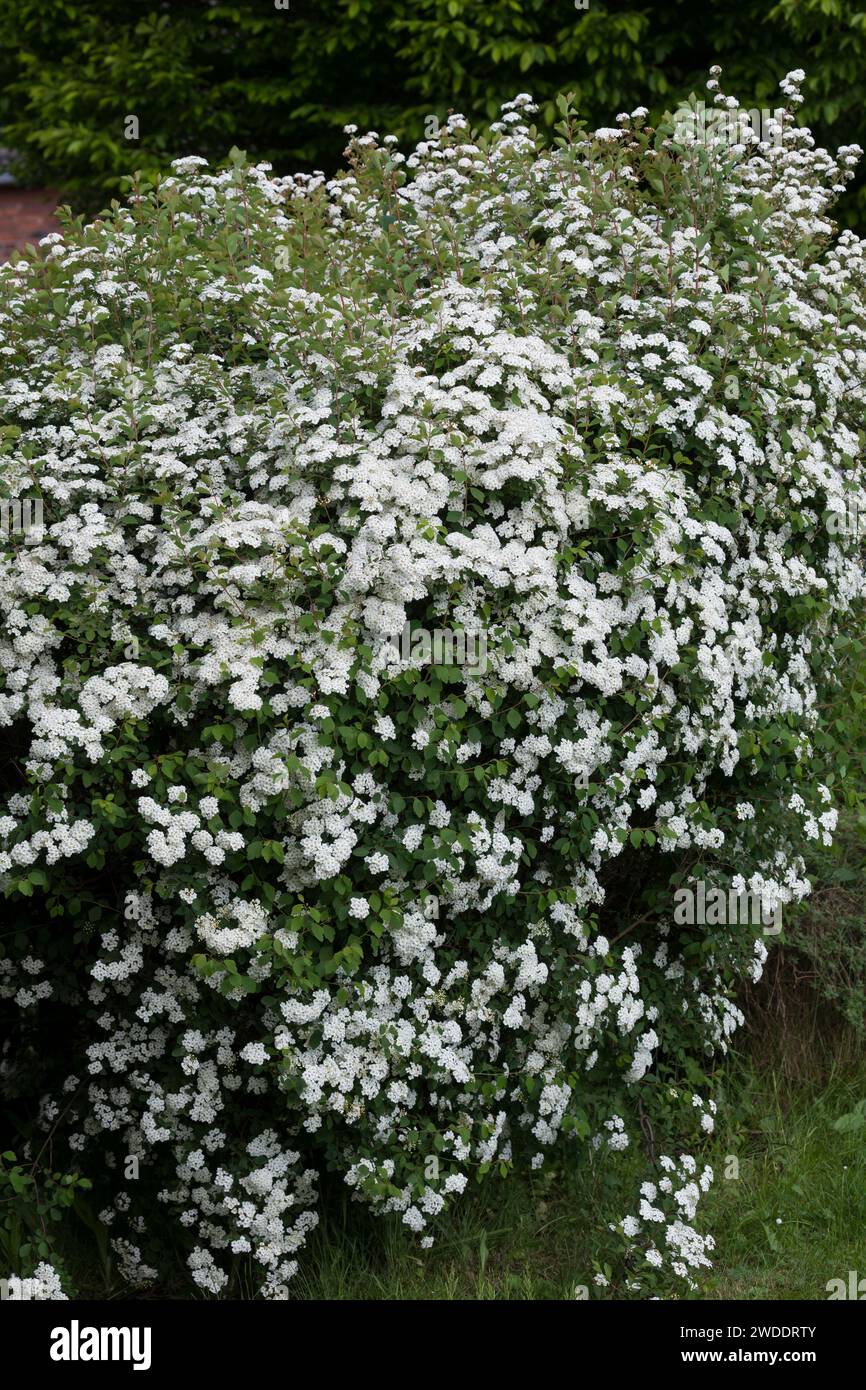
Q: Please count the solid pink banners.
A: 0